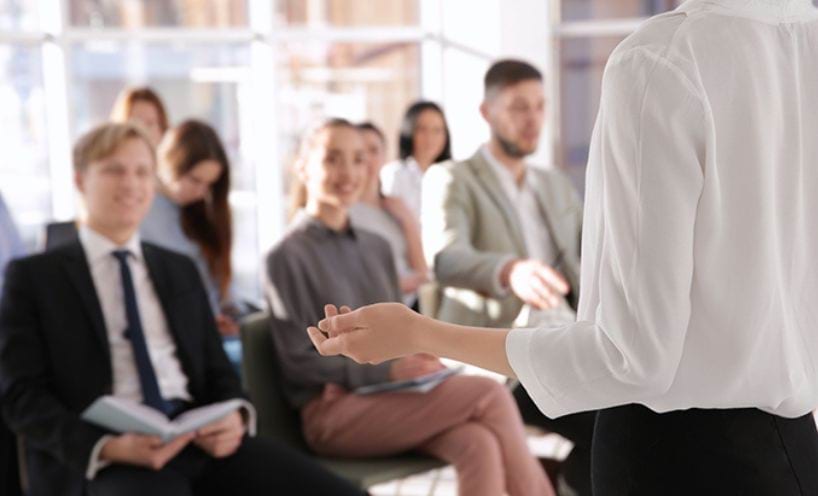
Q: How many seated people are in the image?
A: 7